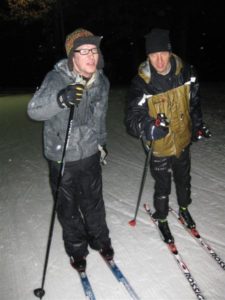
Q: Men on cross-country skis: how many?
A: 2